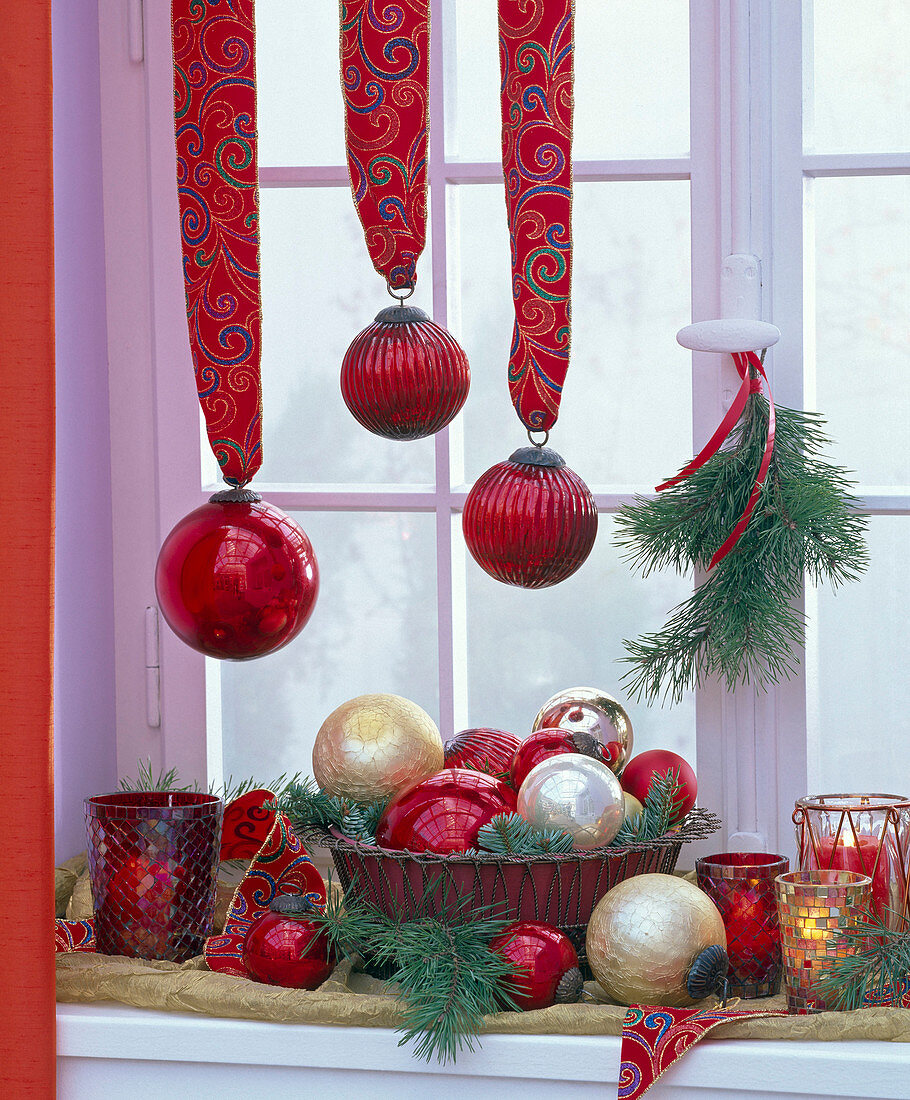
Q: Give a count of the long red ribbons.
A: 3